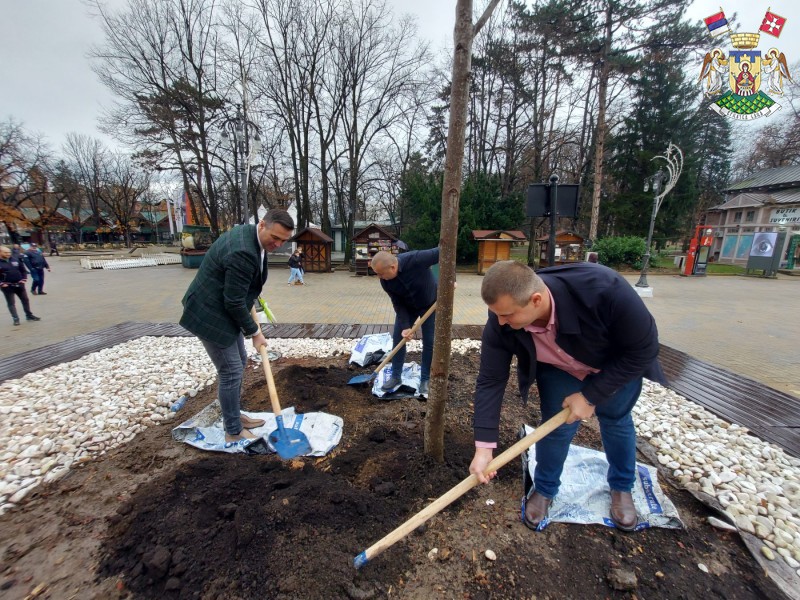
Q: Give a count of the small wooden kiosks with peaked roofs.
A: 4